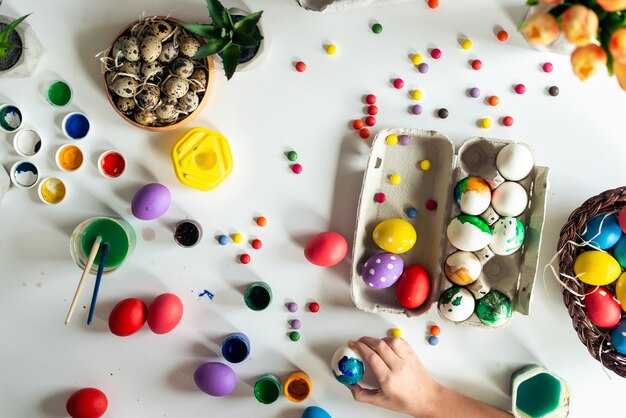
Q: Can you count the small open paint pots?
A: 13